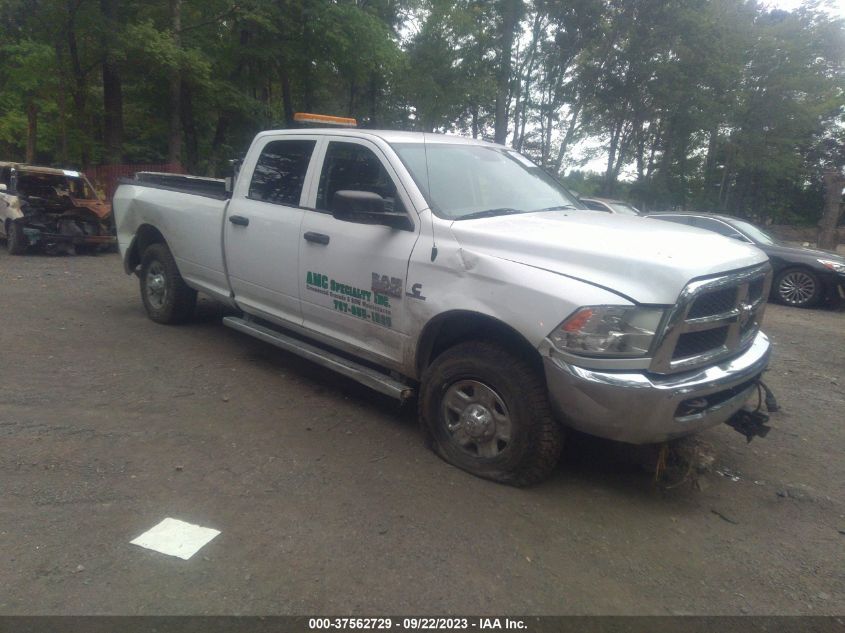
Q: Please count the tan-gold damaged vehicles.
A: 1